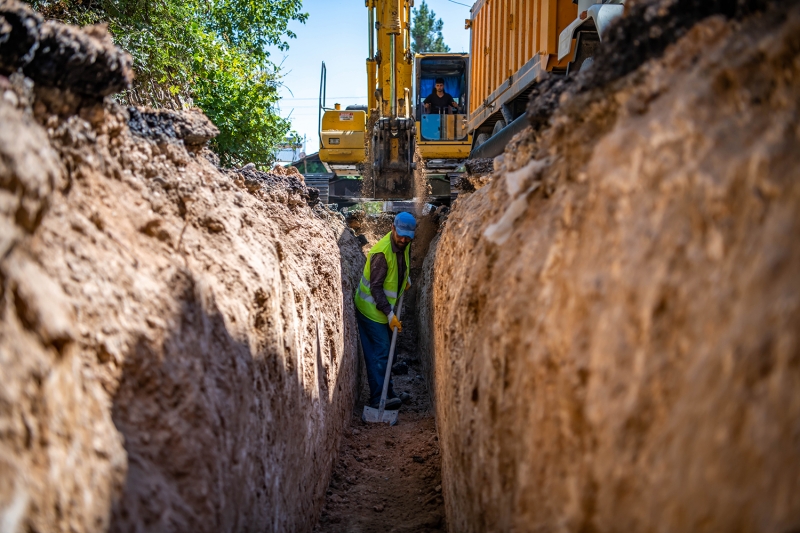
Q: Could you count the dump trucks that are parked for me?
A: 1